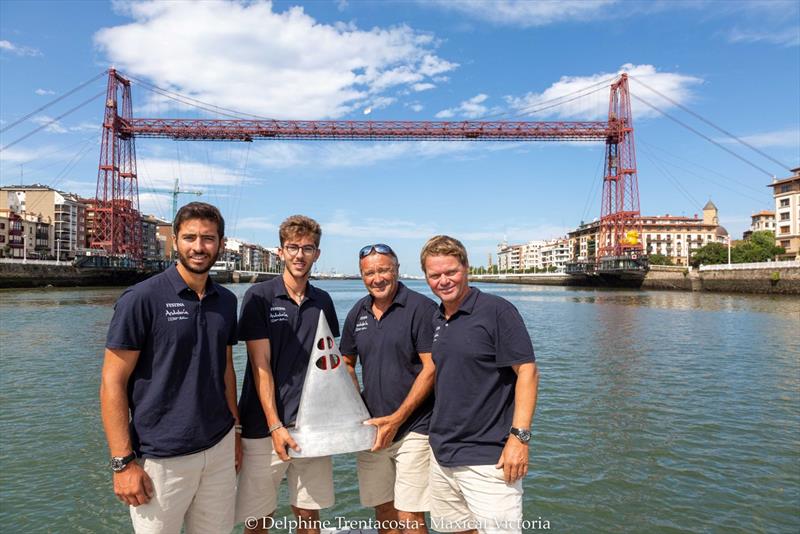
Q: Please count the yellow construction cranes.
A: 0